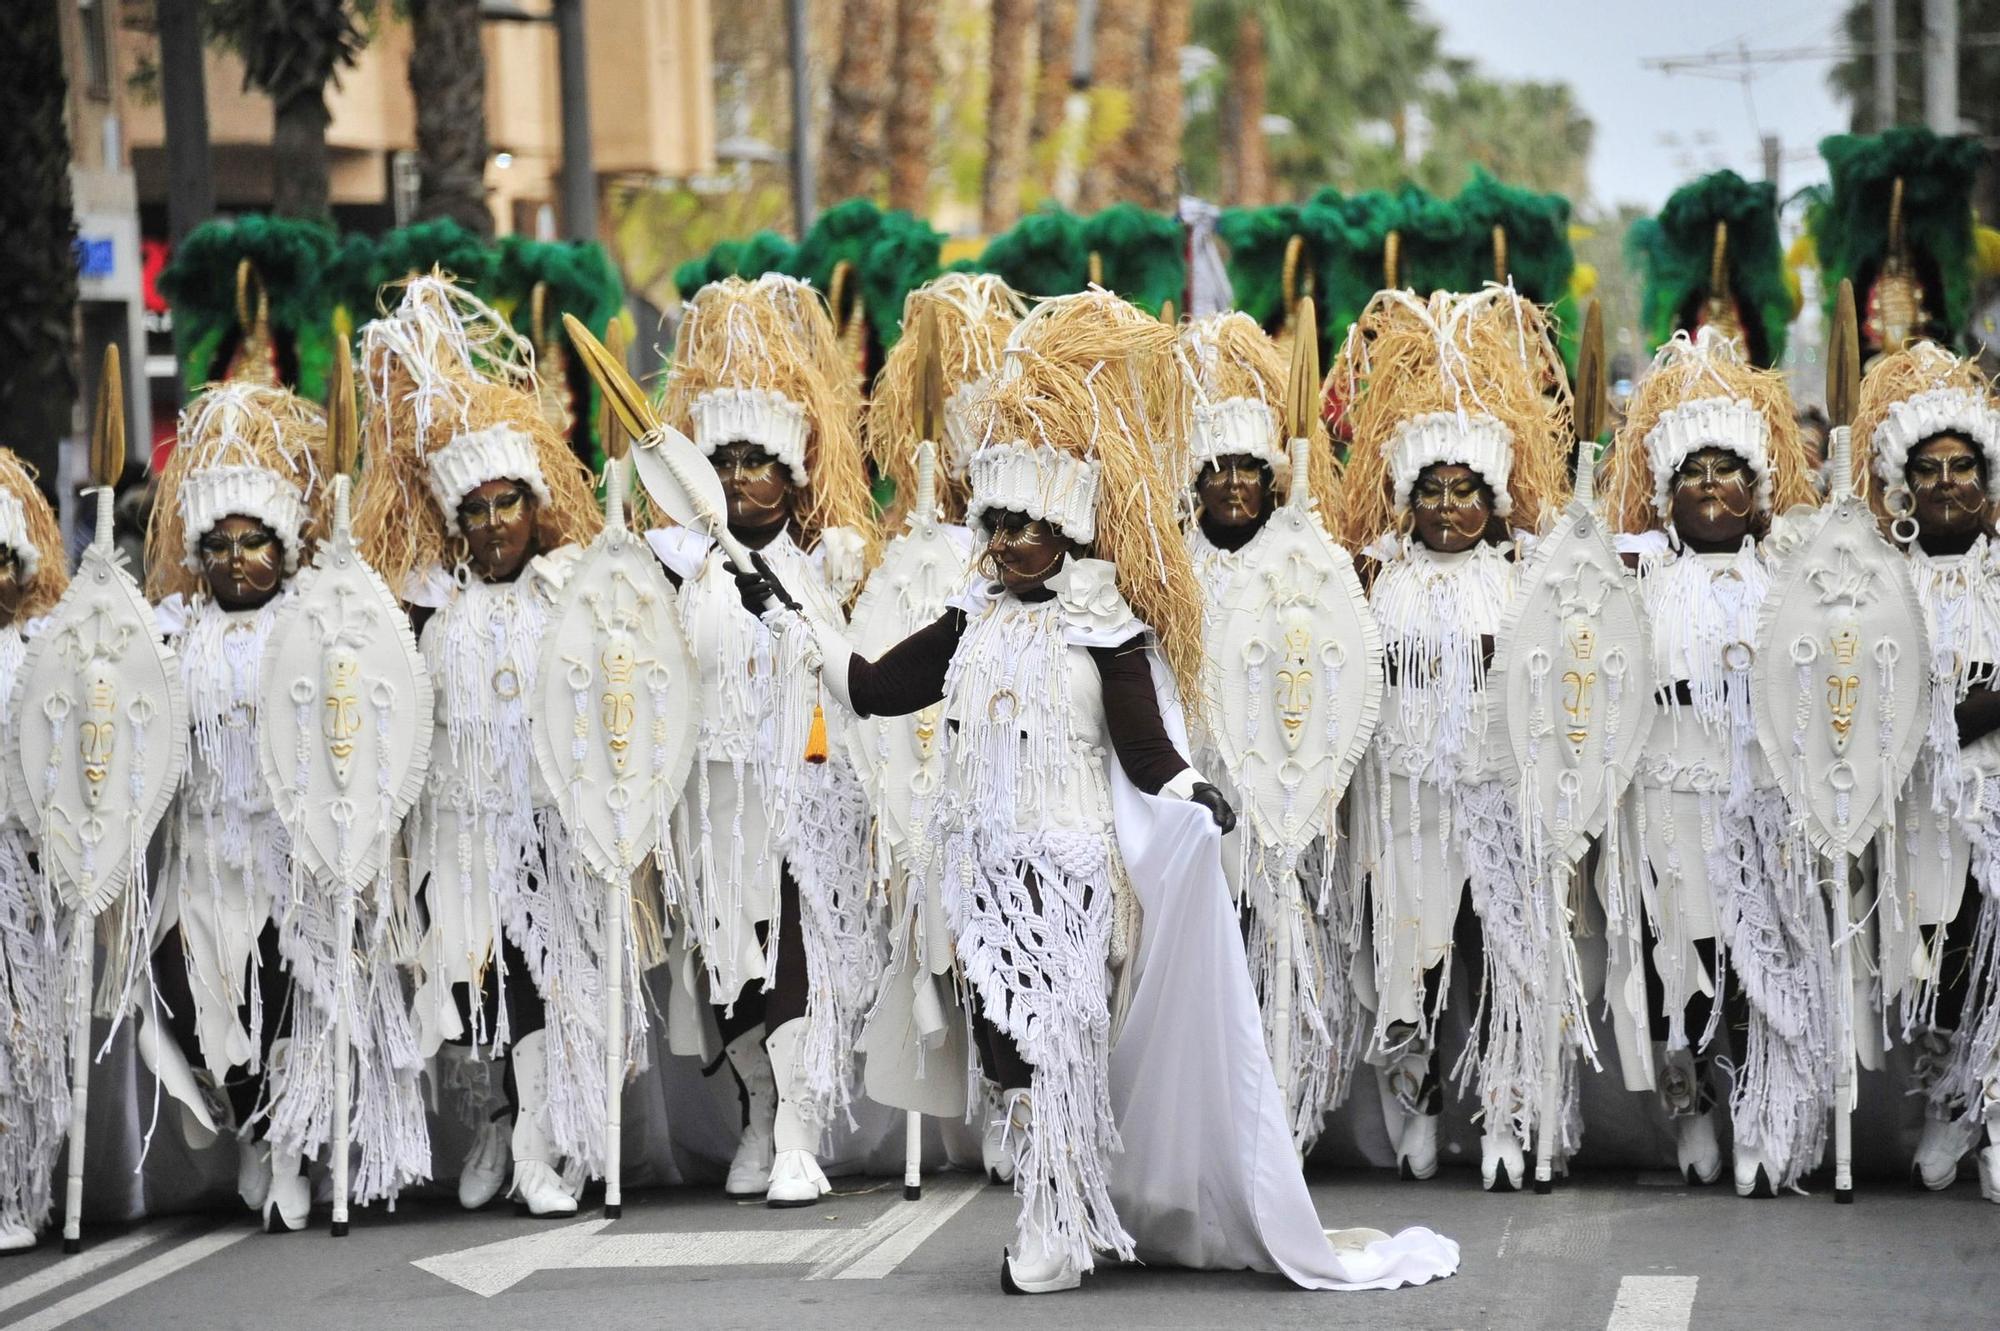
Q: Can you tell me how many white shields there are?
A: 7